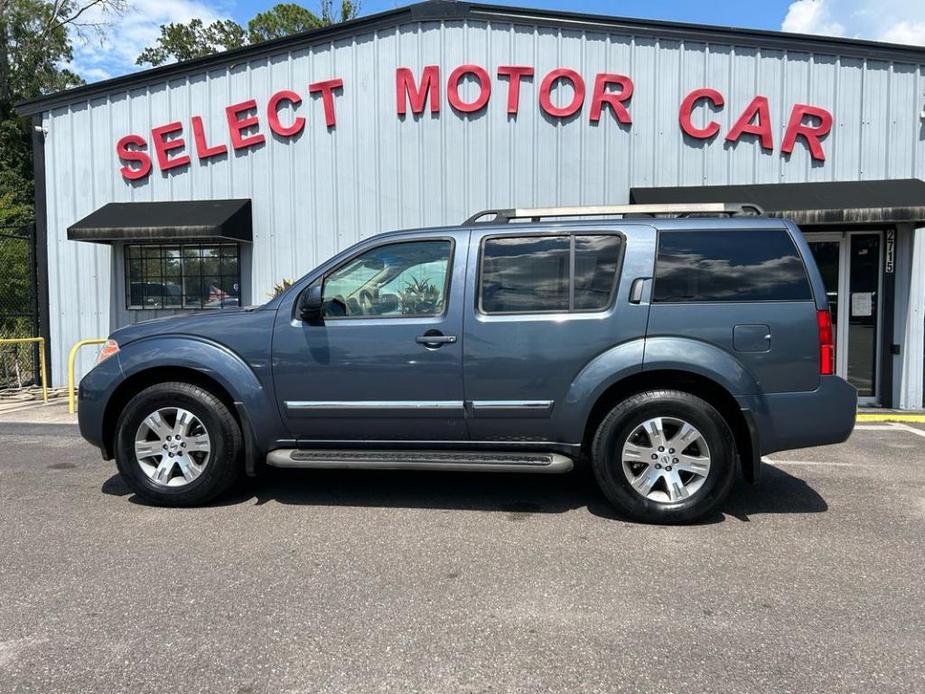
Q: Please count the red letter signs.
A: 14